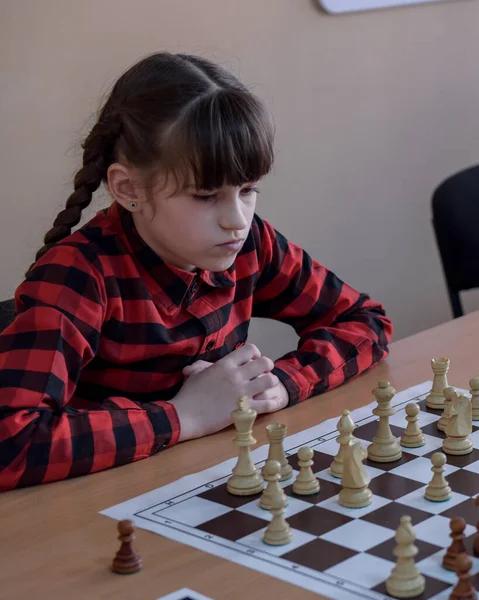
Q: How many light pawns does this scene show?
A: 7